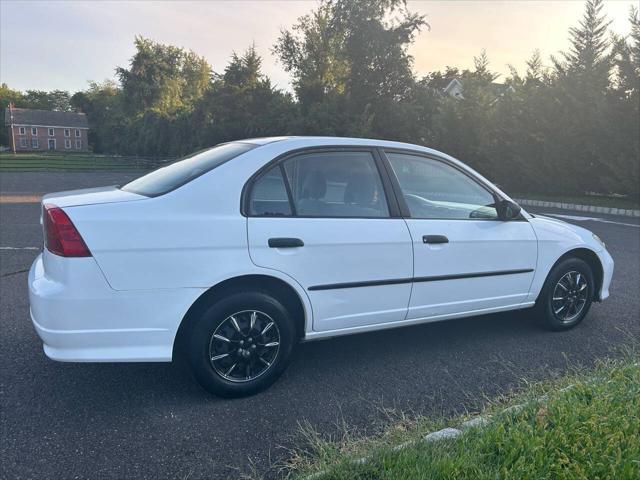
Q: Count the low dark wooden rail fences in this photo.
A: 1